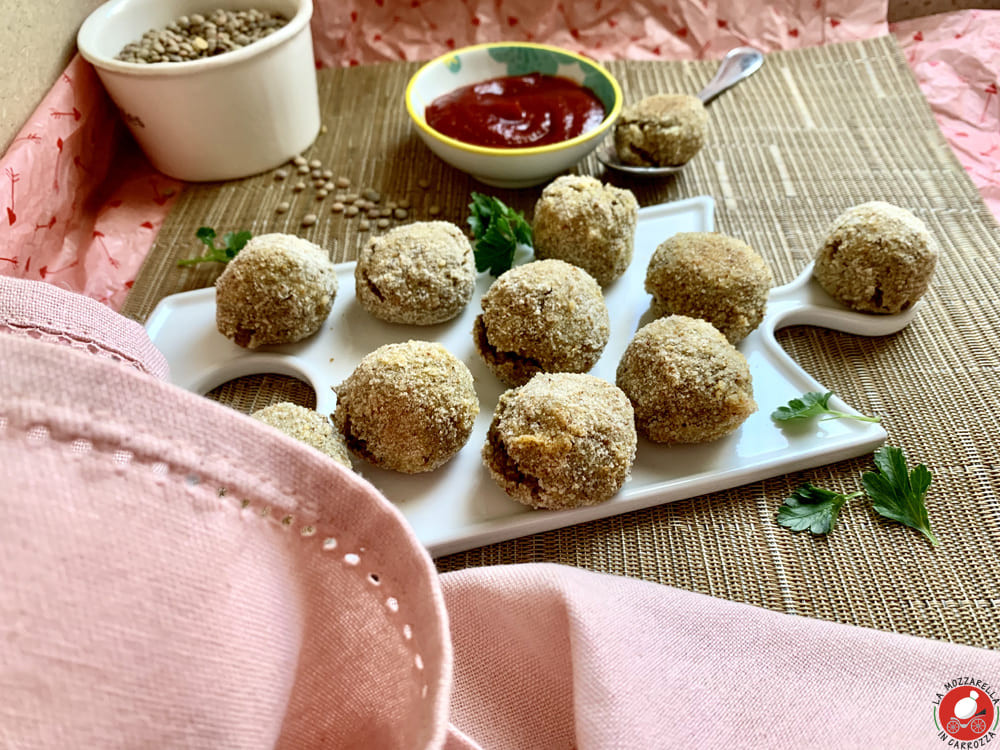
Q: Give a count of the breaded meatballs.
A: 11